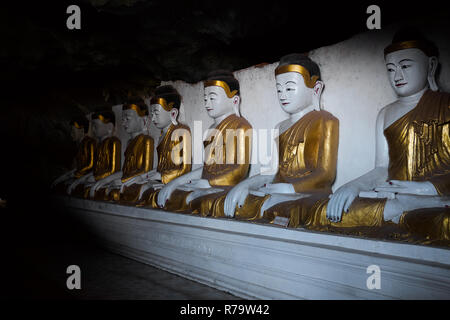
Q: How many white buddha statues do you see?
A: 7